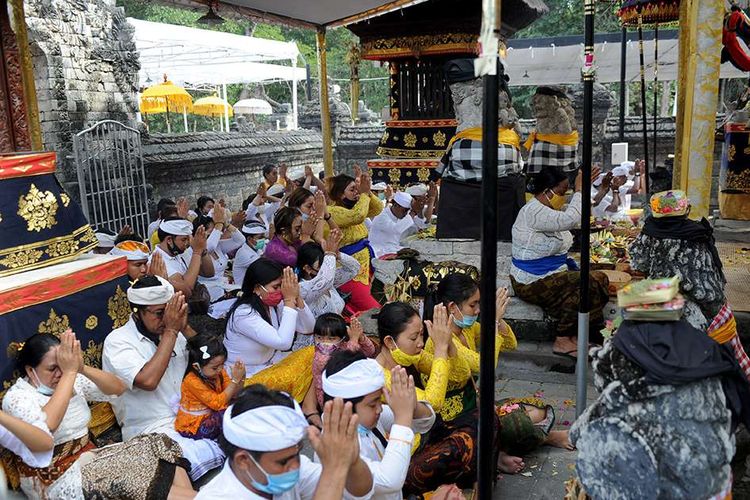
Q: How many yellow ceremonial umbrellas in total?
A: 2